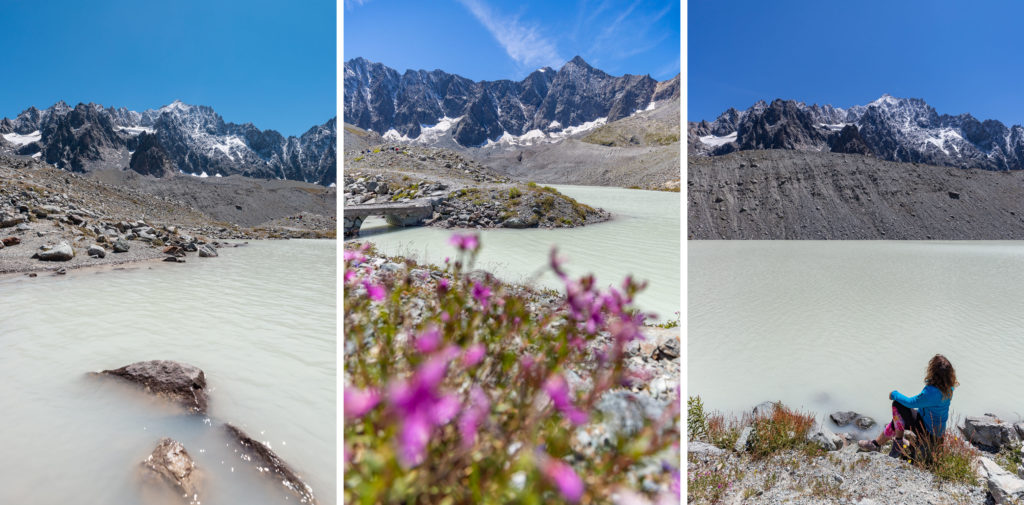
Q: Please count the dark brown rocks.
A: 3